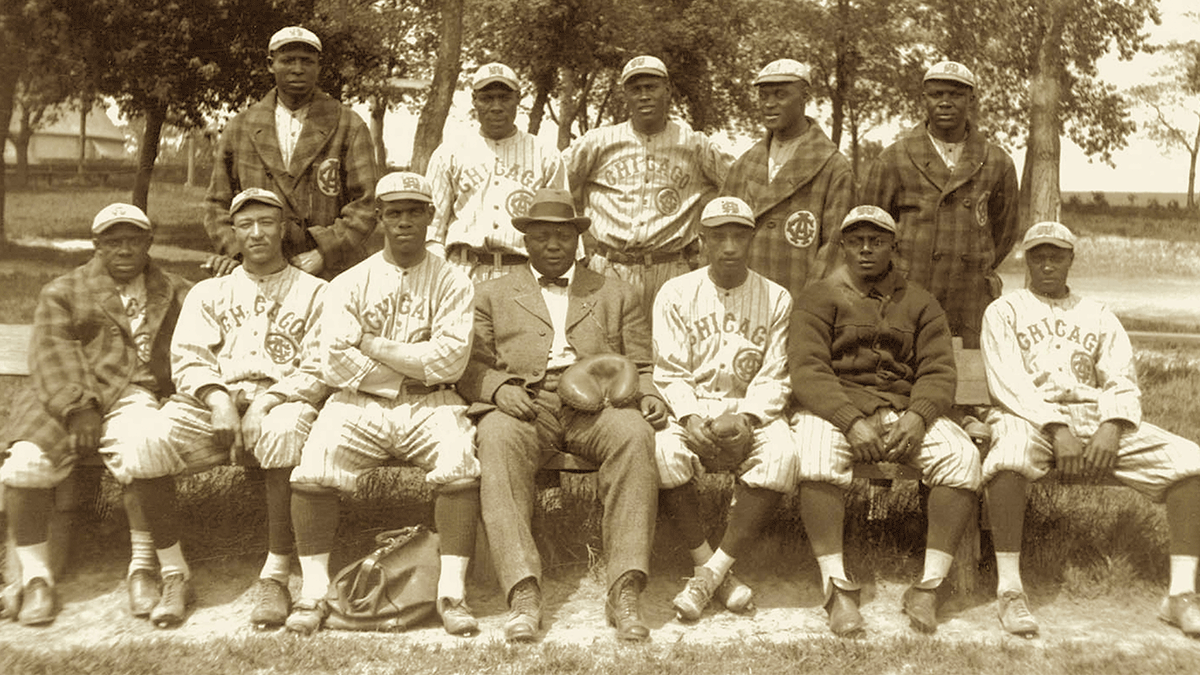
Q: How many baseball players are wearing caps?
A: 11